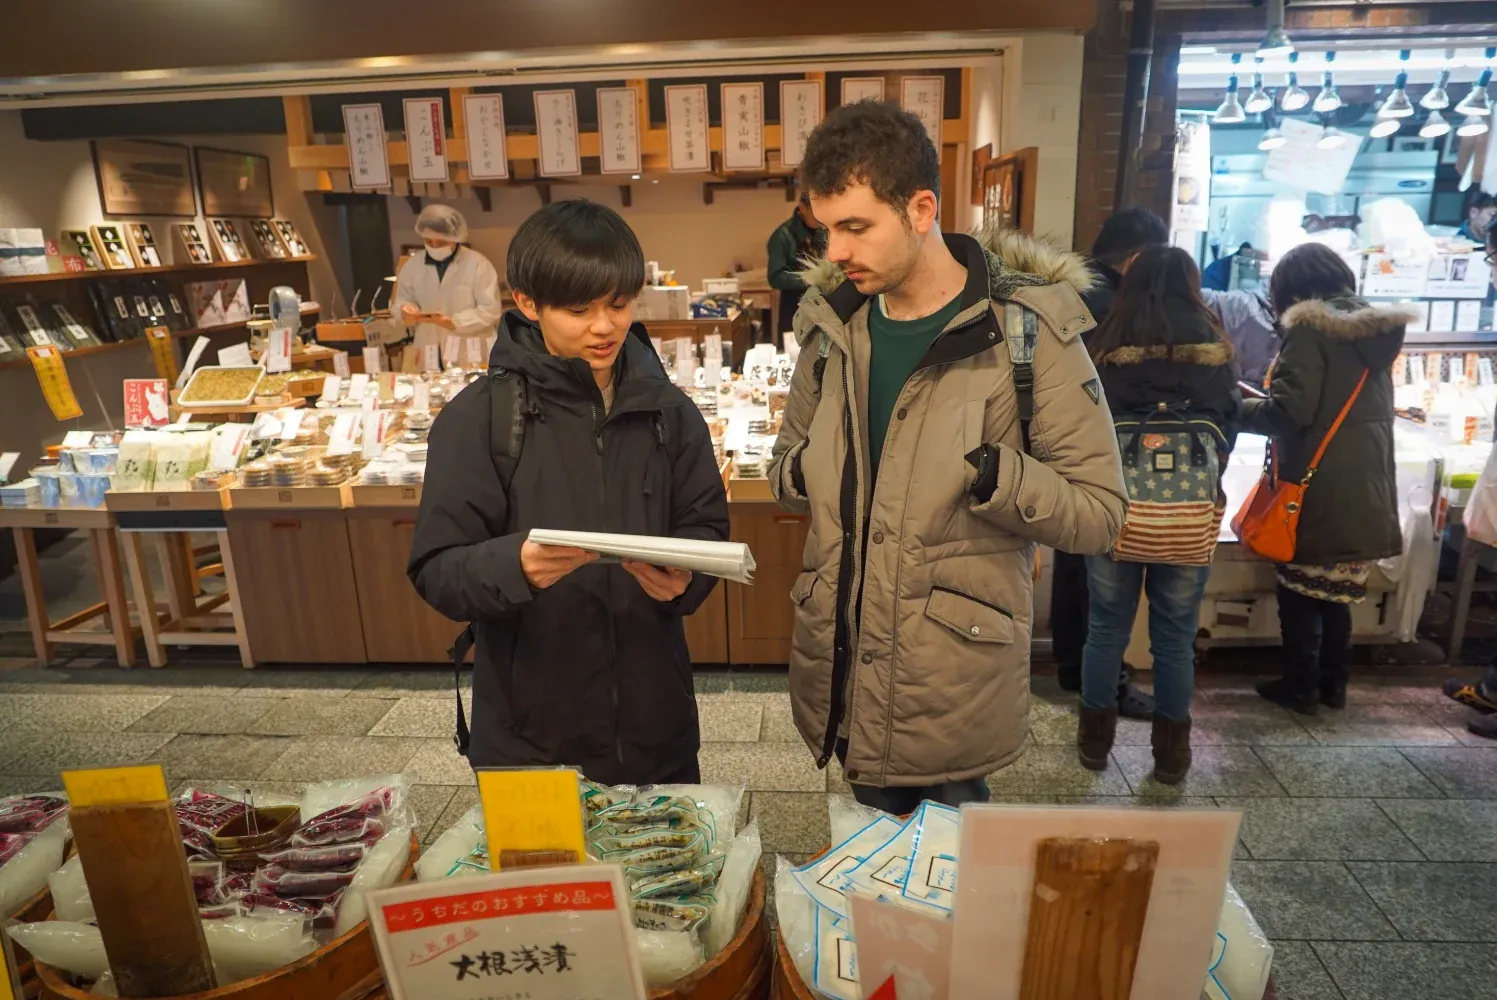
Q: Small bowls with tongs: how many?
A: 1